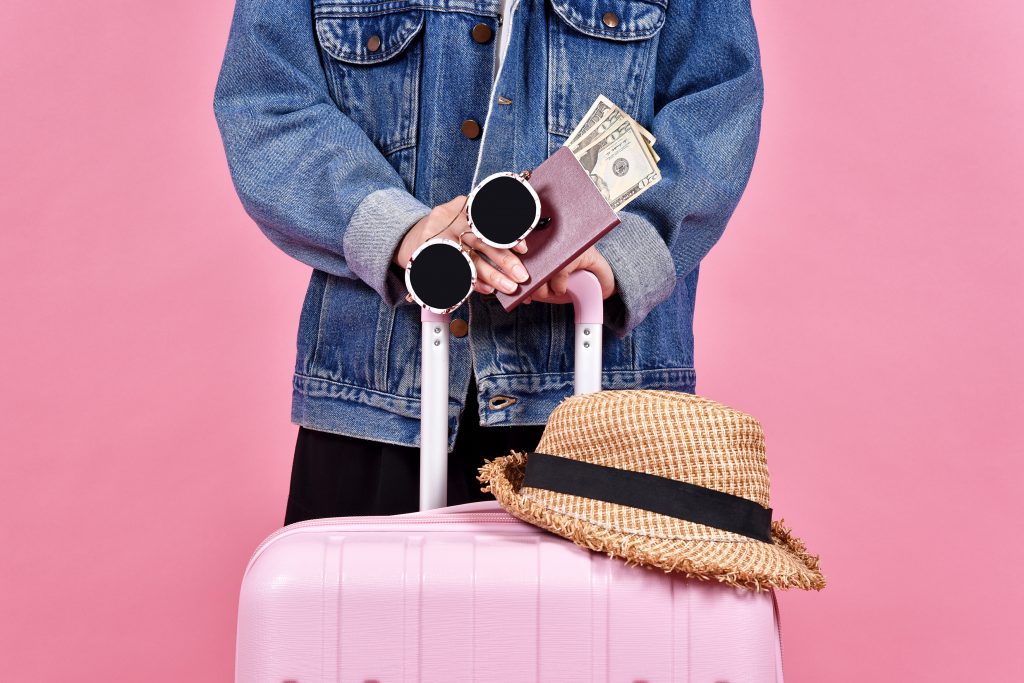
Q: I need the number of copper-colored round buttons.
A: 5